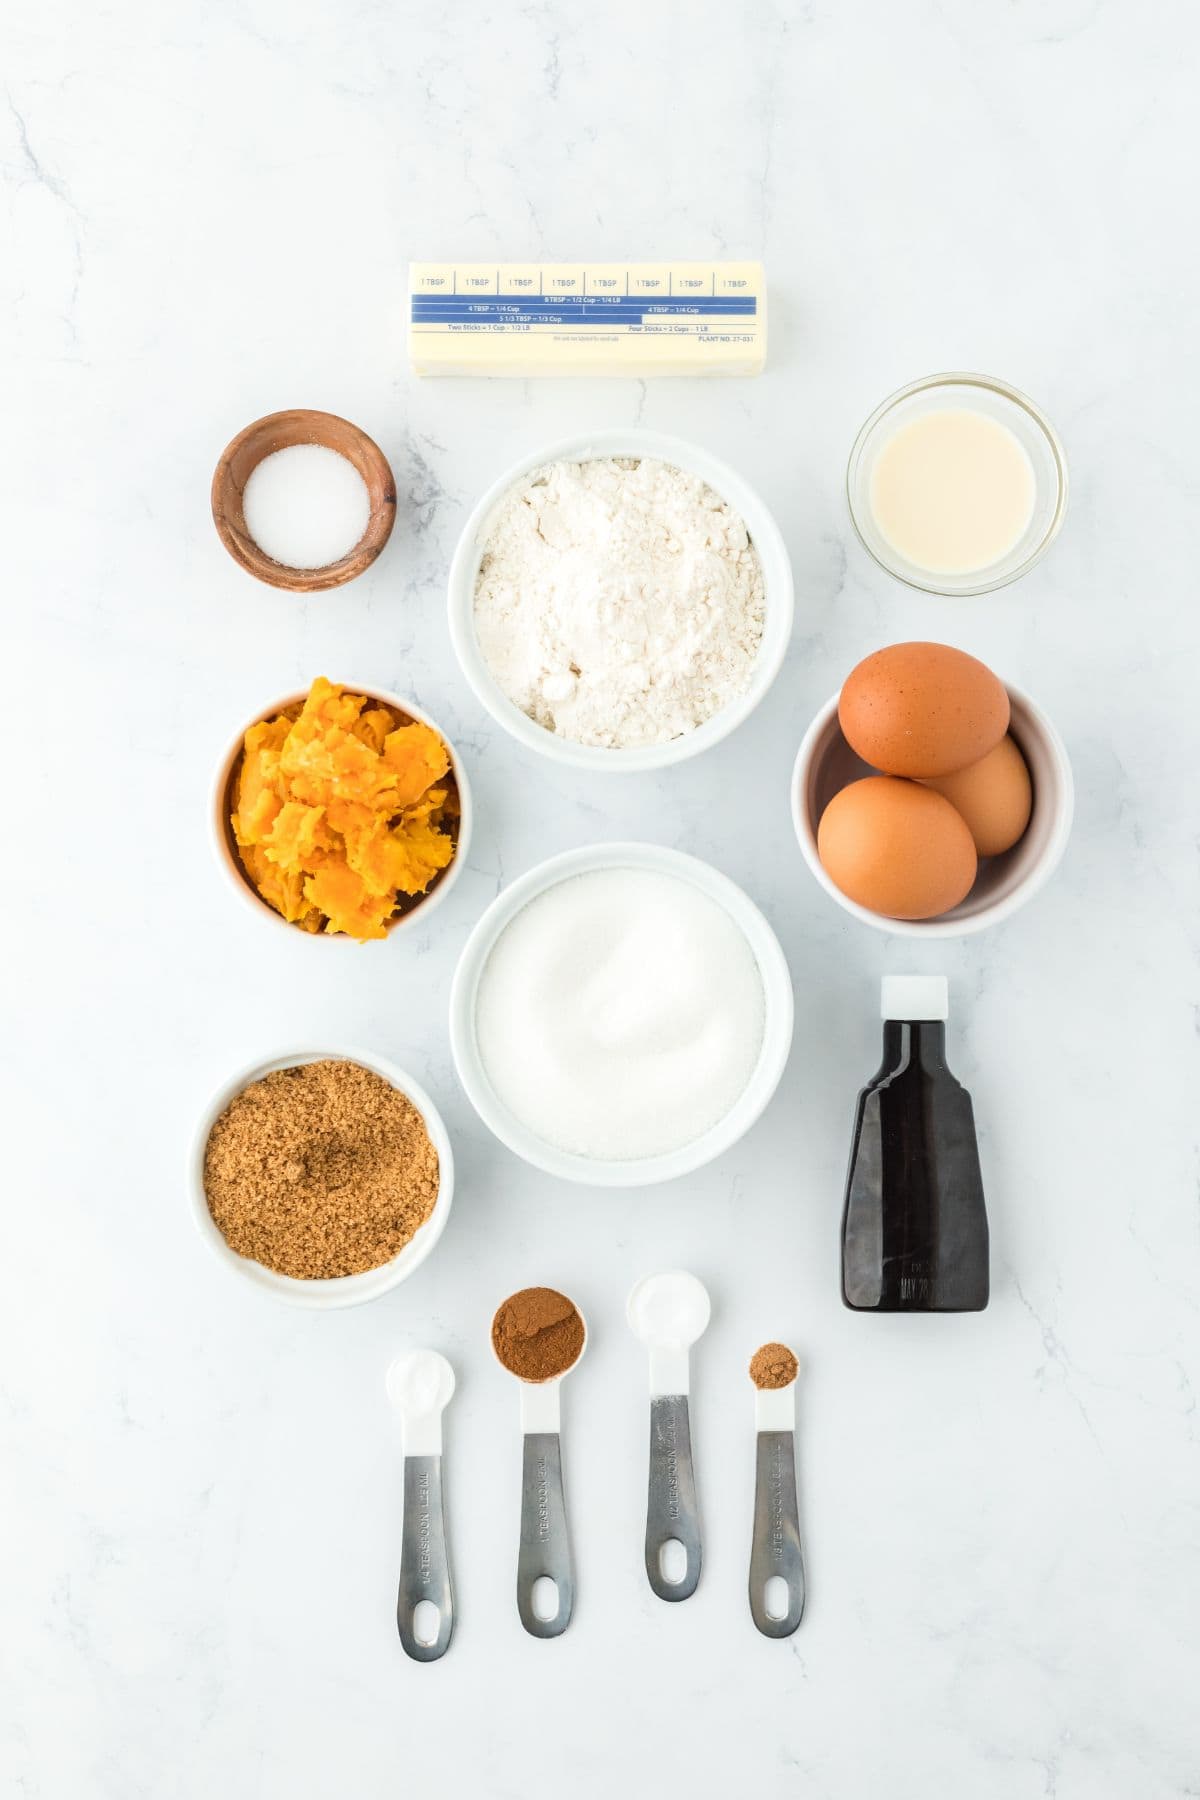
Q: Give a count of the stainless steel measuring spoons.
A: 4